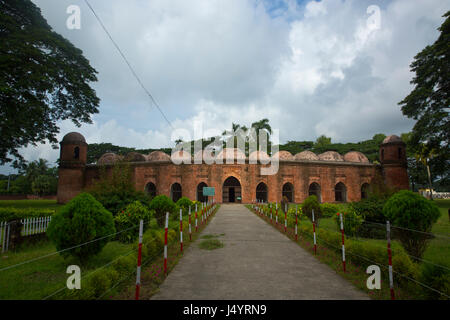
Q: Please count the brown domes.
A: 13